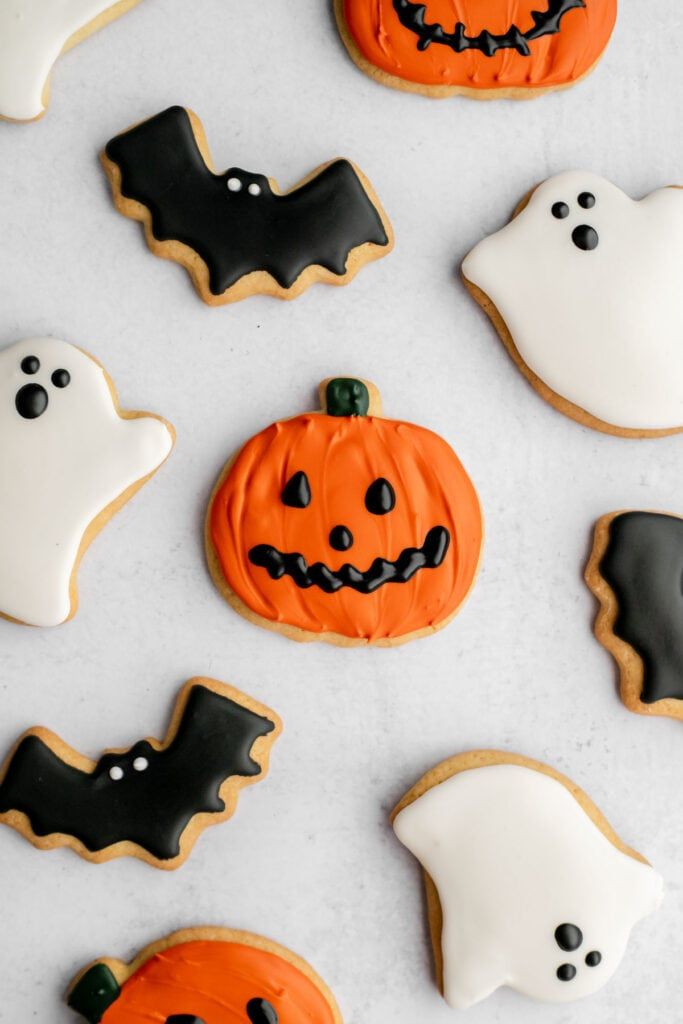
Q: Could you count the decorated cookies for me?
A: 10